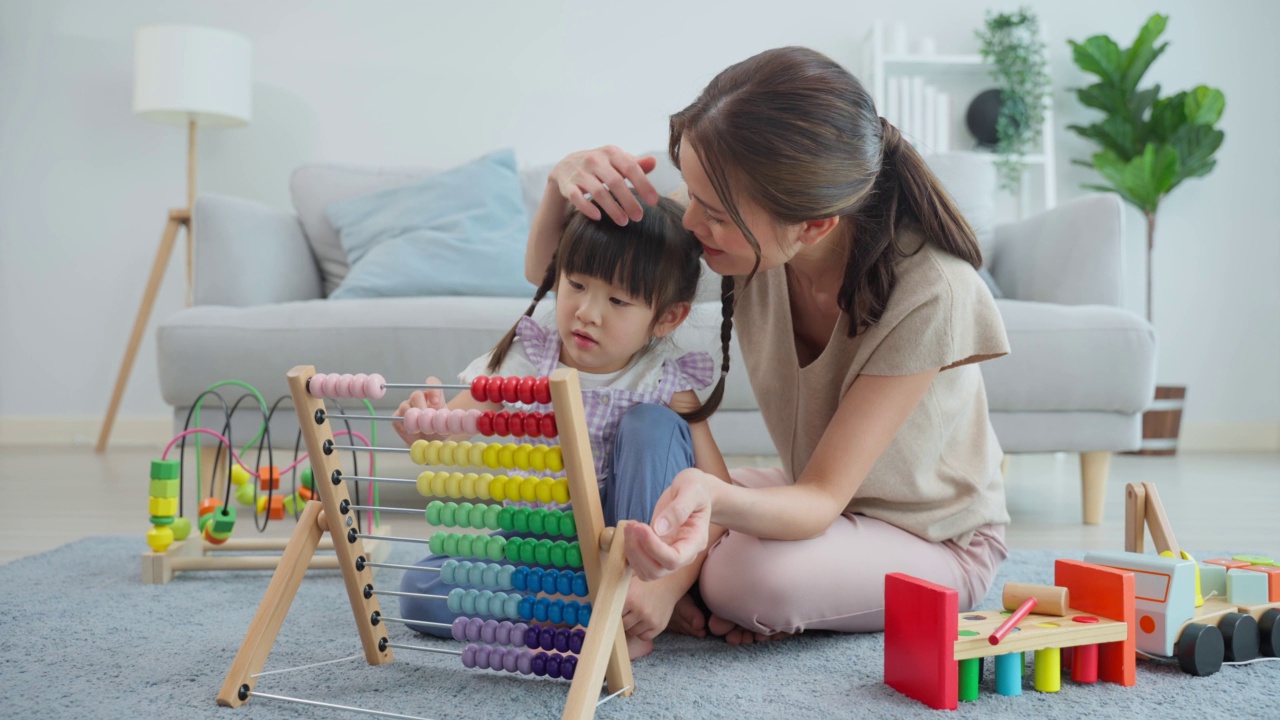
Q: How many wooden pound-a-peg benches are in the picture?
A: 1